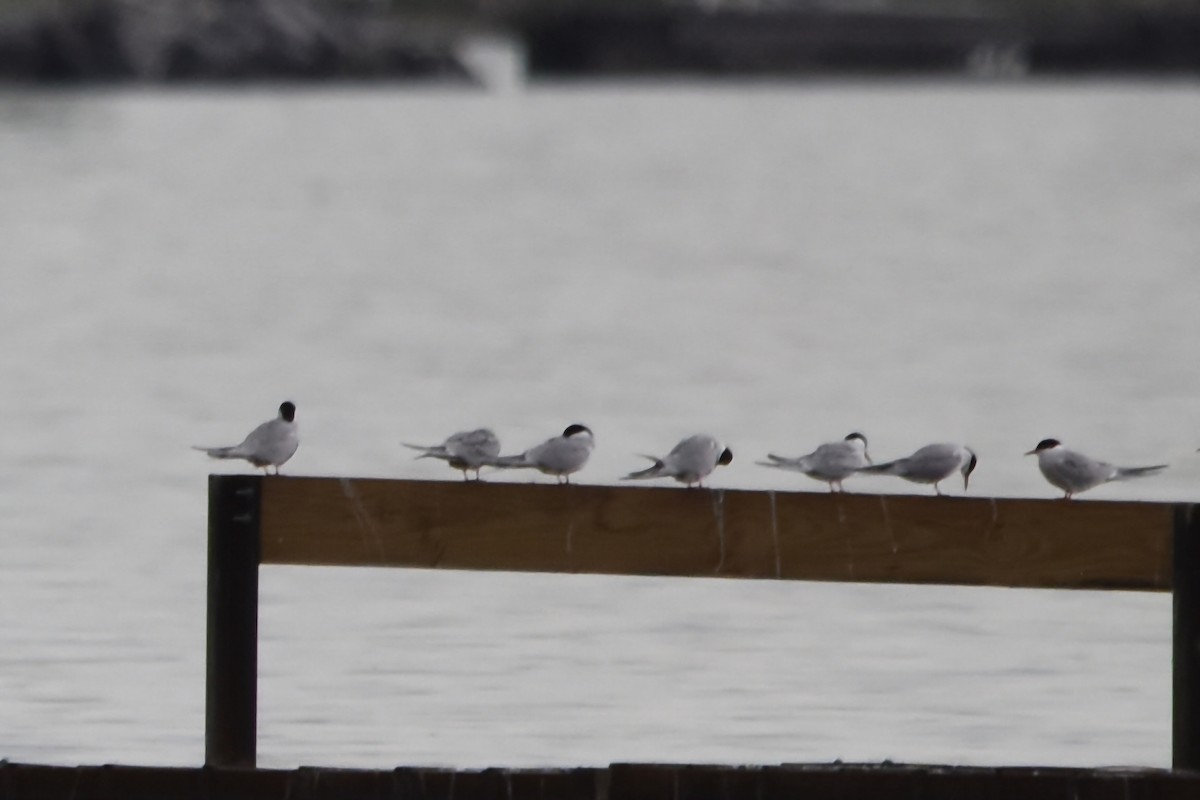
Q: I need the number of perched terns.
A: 7